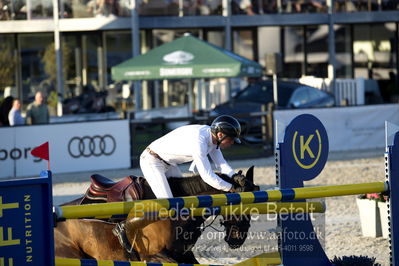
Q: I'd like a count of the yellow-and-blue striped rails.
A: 3